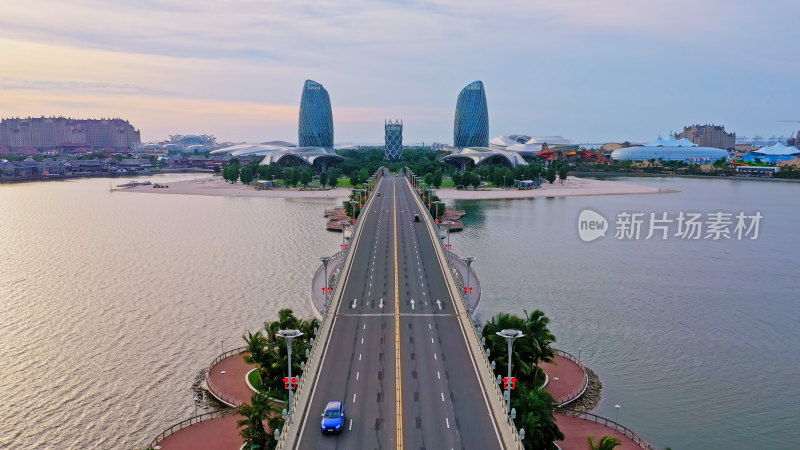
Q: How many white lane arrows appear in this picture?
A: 4